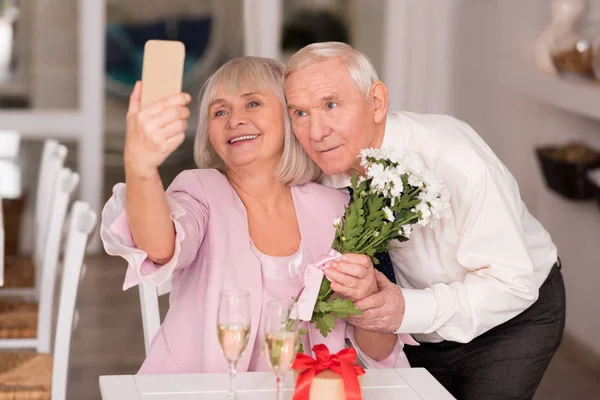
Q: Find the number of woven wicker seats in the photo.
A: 3